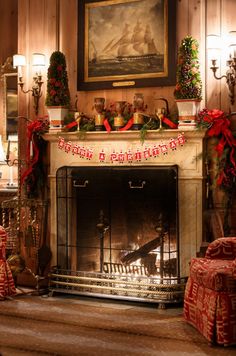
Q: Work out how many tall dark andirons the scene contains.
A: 2